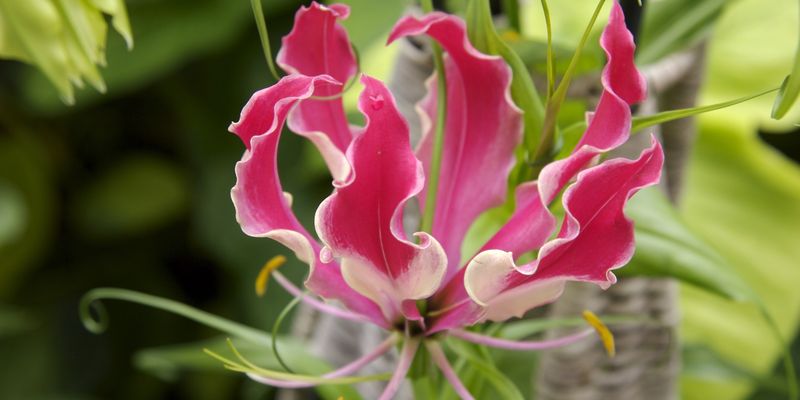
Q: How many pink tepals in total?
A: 6